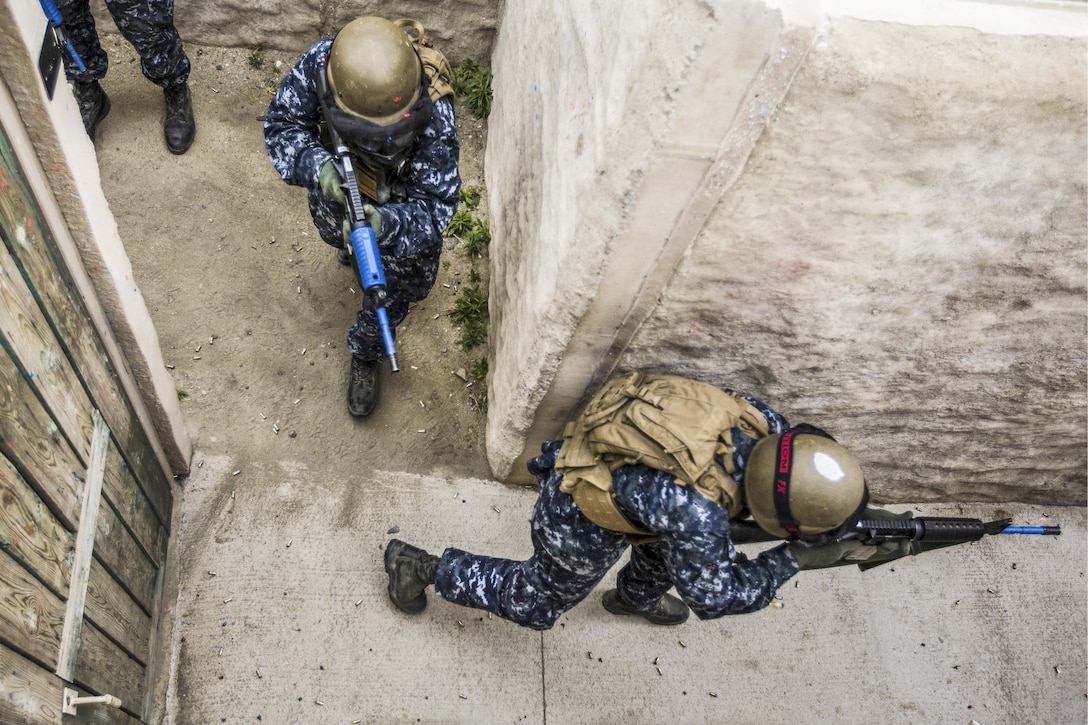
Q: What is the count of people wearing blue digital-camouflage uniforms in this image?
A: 3